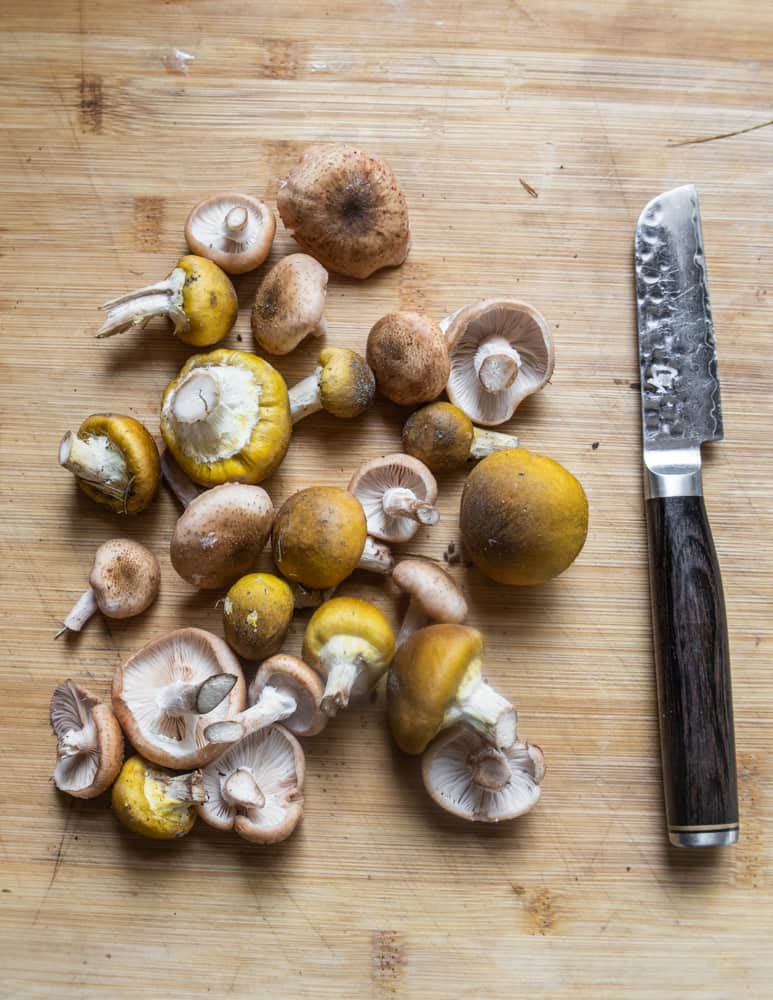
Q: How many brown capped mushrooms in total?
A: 14